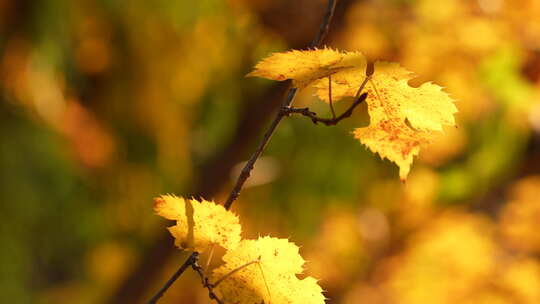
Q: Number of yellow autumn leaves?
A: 4